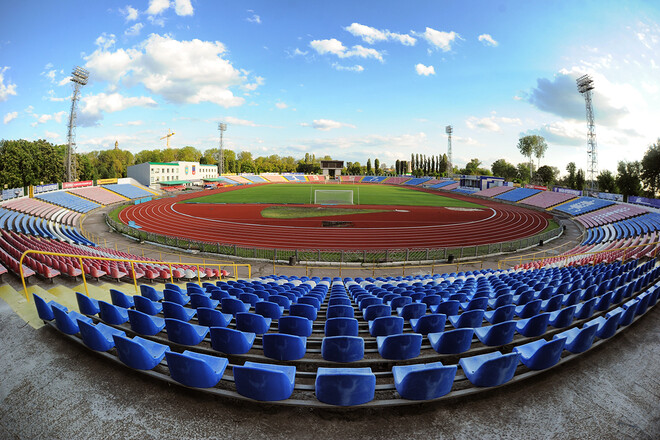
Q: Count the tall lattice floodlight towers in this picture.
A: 4